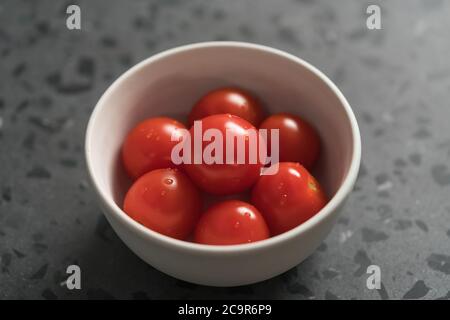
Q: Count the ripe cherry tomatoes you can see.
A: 7